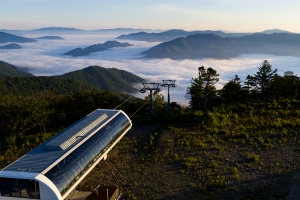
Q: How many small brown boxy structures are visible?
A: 1